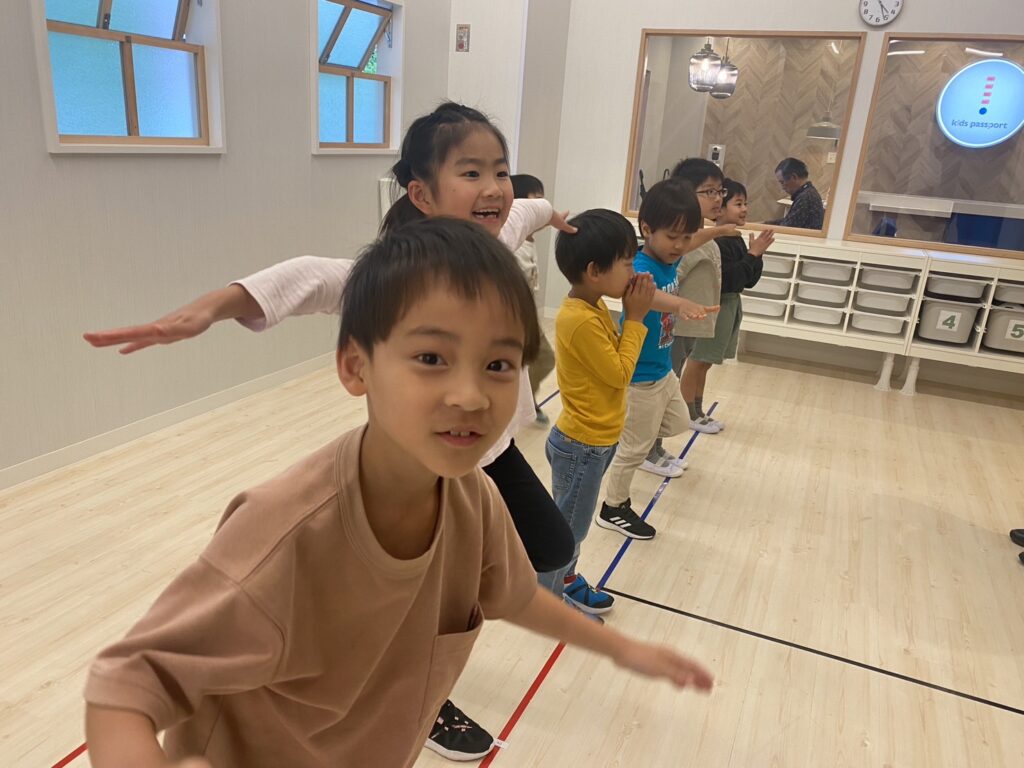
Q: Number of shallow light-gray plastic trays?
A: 11